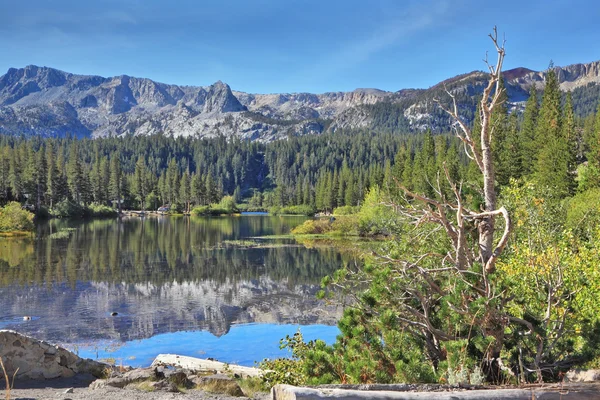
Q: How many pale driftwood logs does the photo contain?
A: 2